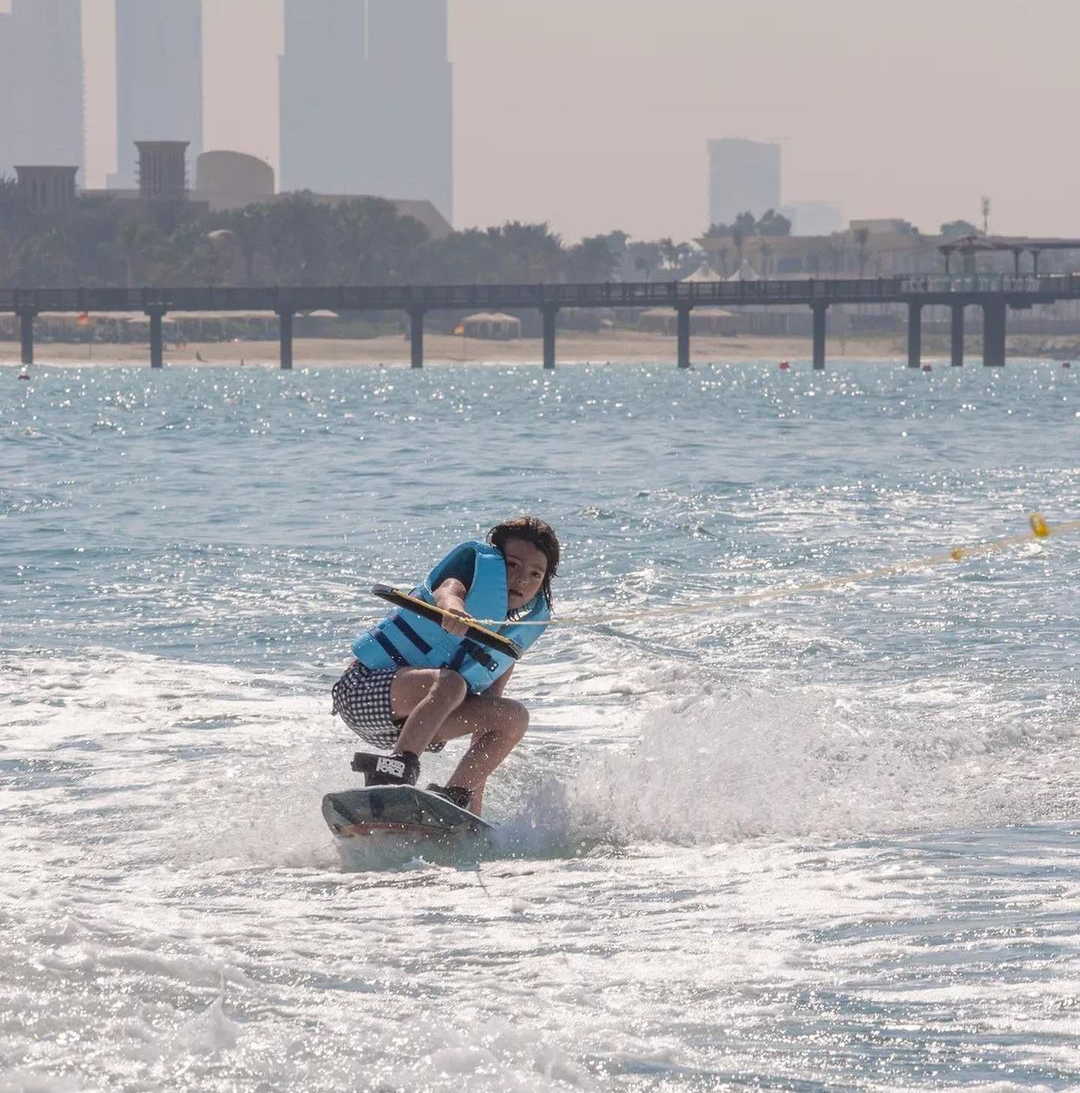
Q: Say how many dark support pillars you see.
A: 10